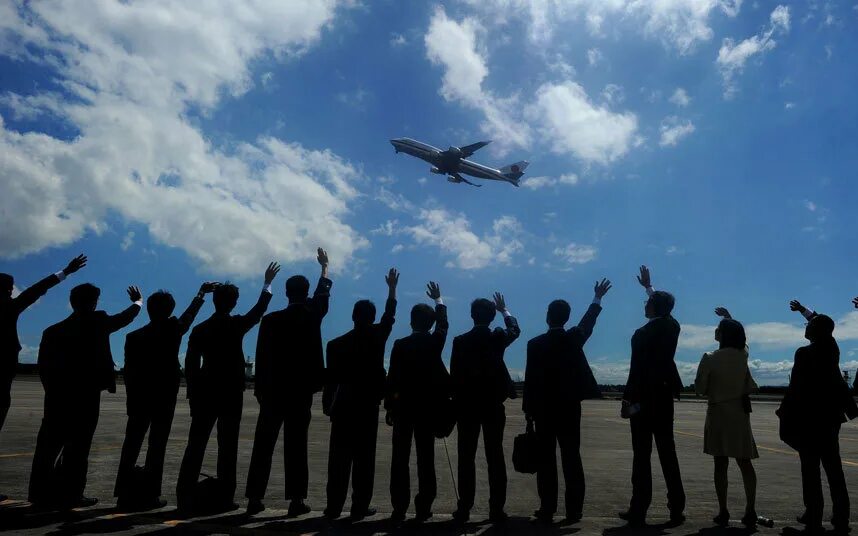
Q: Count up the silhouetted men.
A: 11